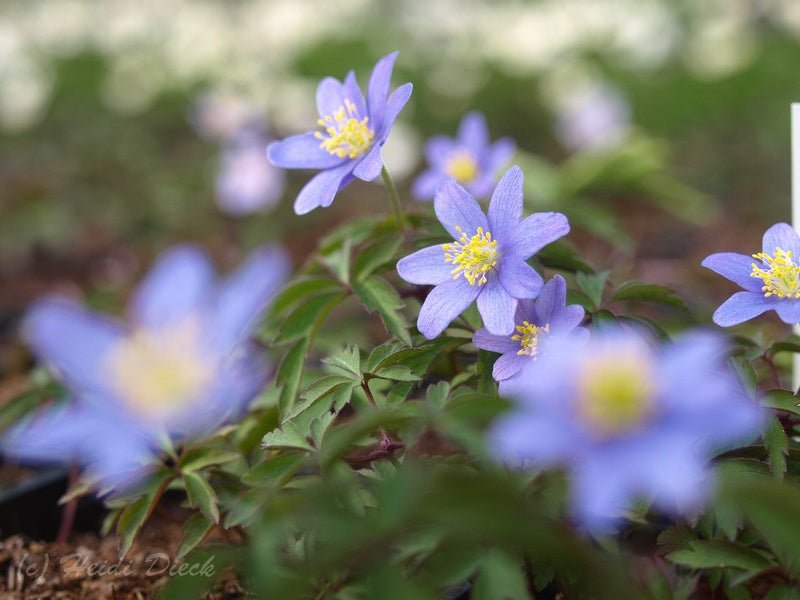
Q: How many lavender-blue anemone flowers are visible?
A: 7